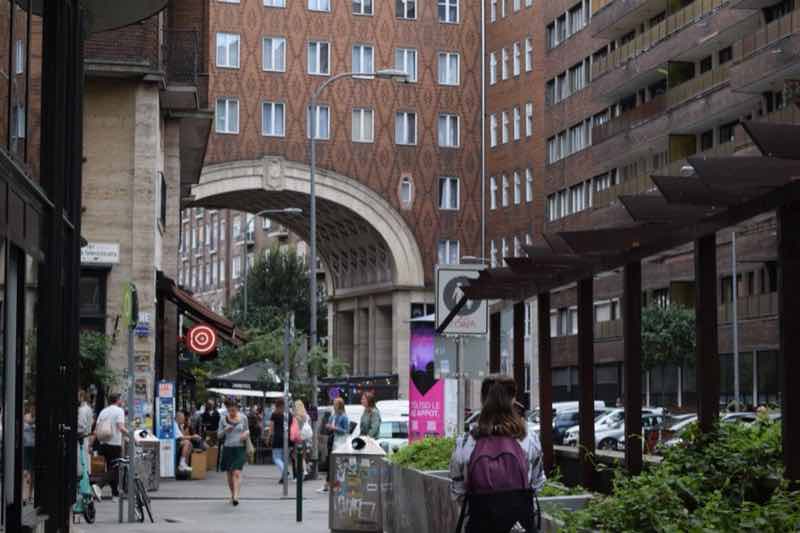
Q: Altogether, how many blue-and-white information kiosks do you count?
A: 1